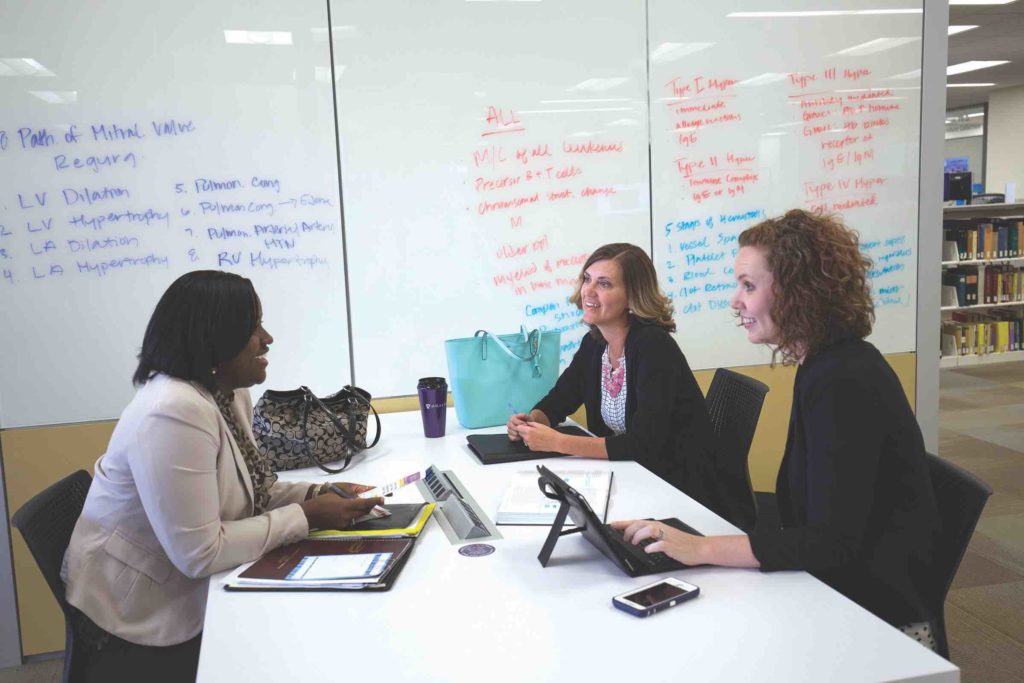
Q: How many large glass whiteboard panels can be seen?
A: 3